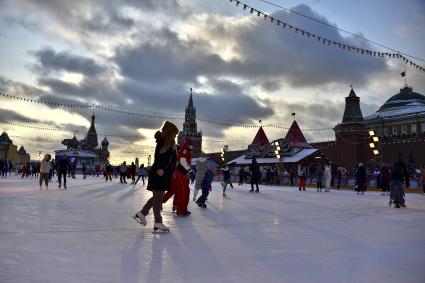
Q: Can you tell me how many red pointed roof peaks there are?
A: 2